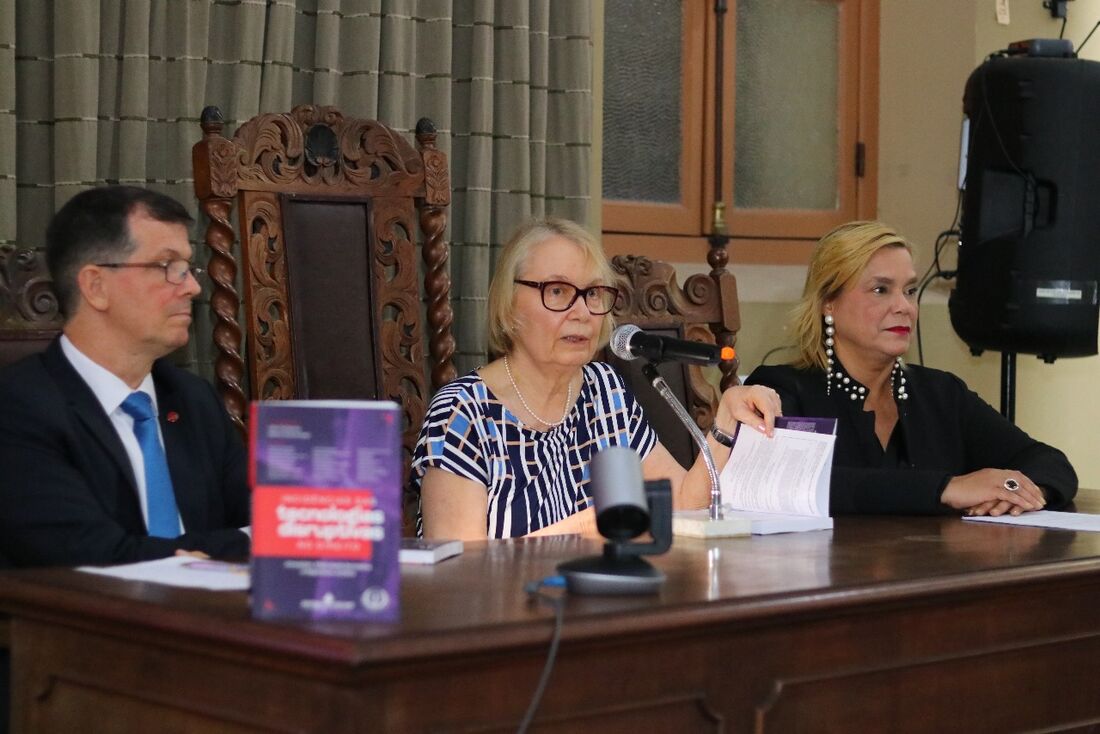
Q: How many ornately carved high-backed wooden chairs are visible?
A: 3